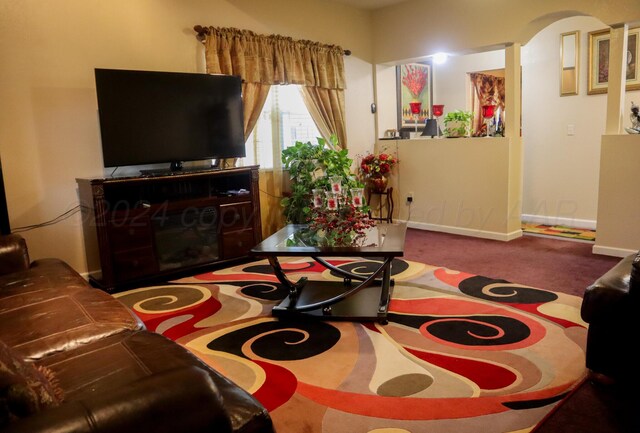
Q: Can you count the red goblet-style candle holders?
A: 3